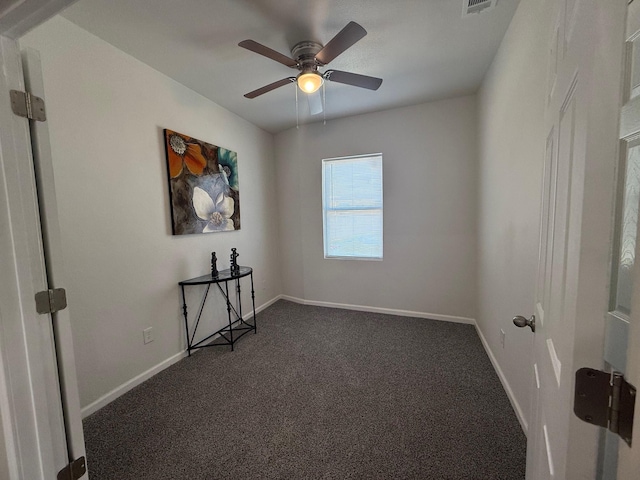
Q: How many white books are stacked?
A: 0